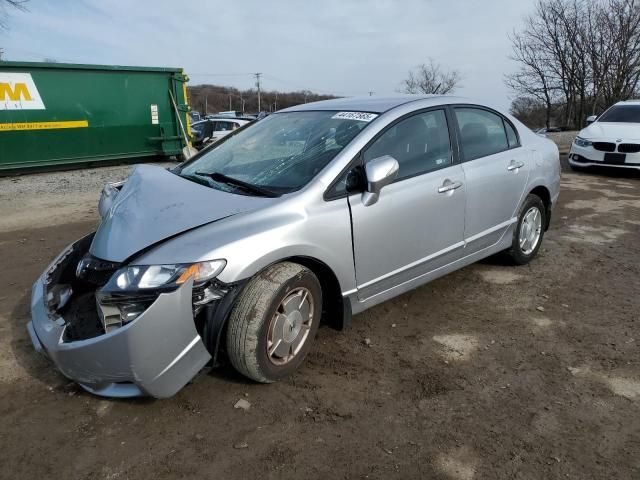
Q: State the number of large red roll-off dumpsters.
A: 0